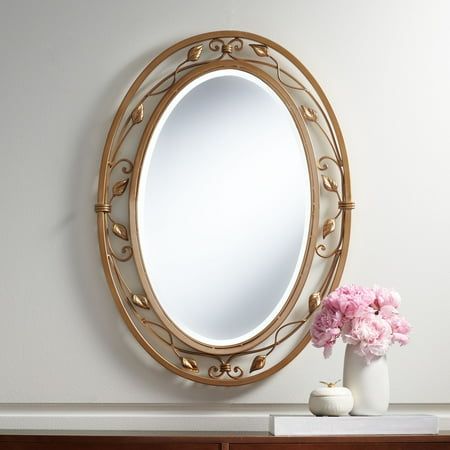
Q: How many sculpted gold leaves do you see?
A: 12